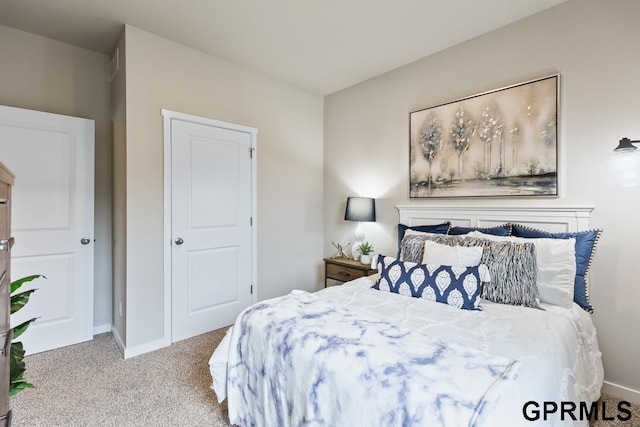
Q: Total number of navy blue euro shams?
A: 3